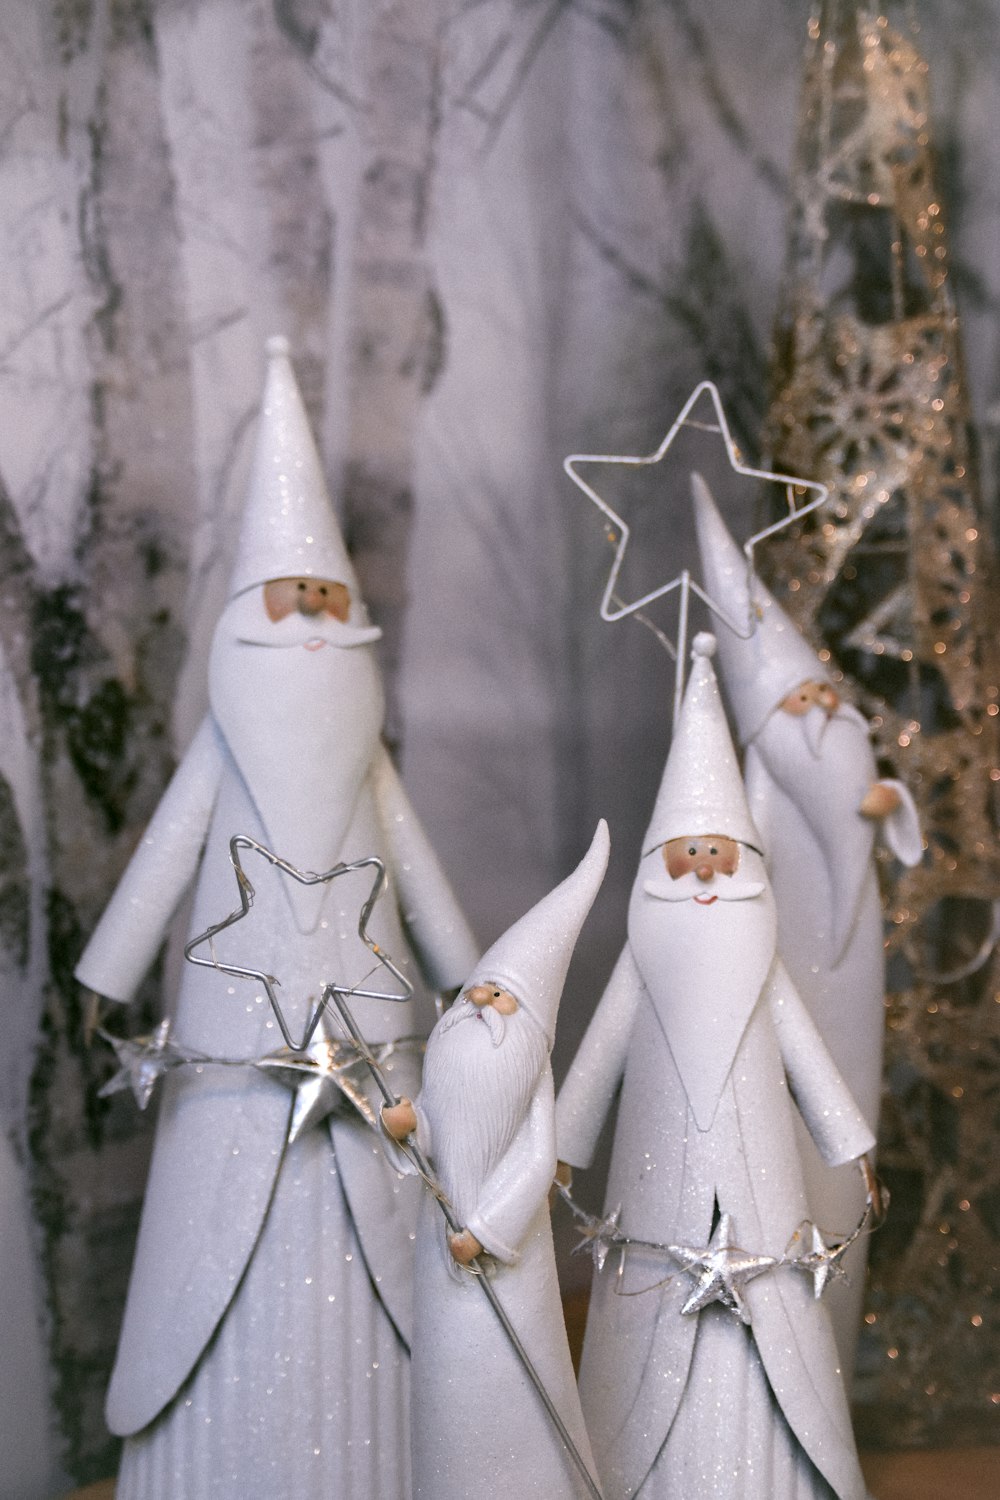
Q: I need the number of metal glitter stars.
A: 5